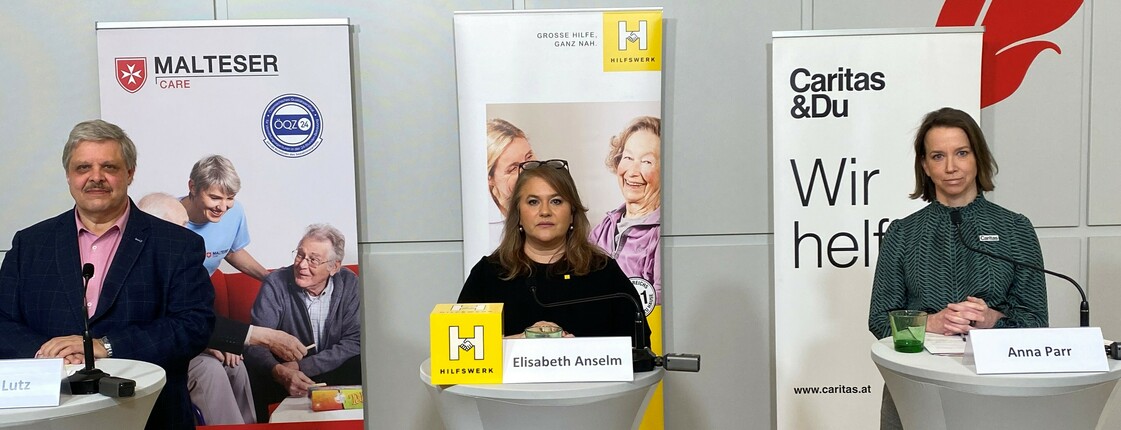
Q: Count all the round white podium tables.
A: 3